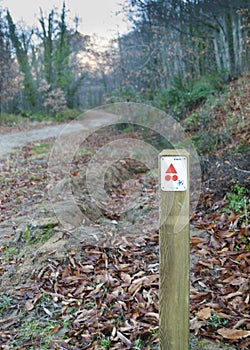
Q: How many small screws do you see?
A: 4